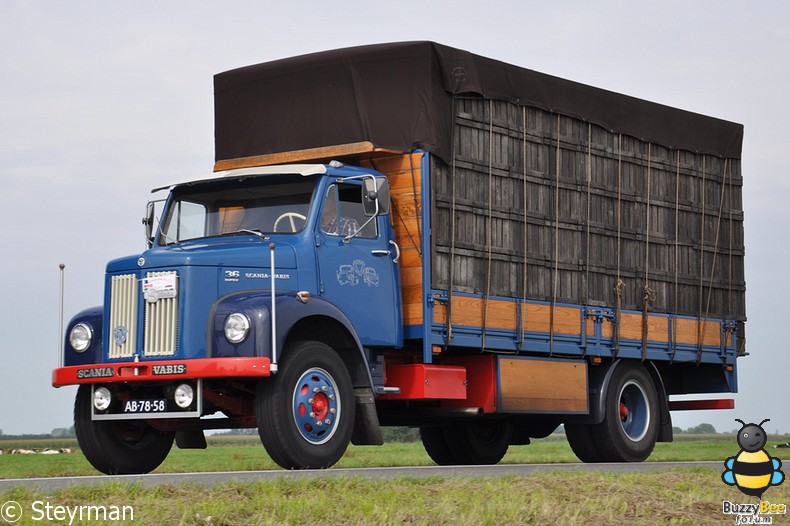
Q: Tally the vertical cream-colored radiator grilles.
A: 2